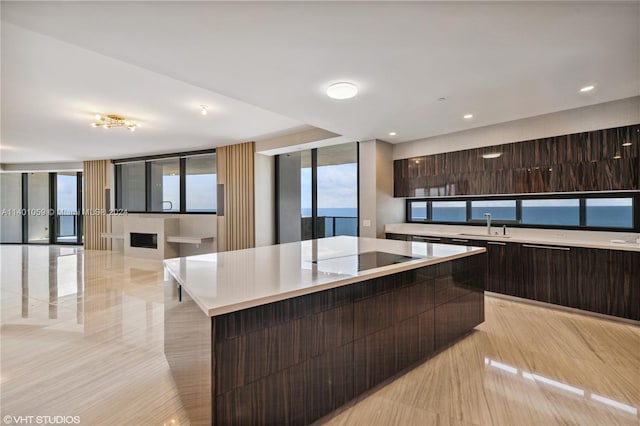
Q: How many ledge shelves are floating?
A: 2